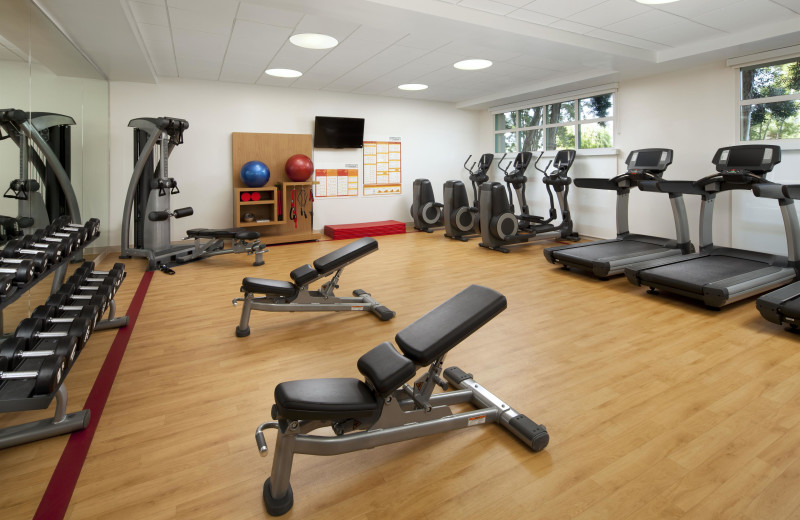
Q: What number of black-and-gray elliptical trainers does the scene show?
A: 3